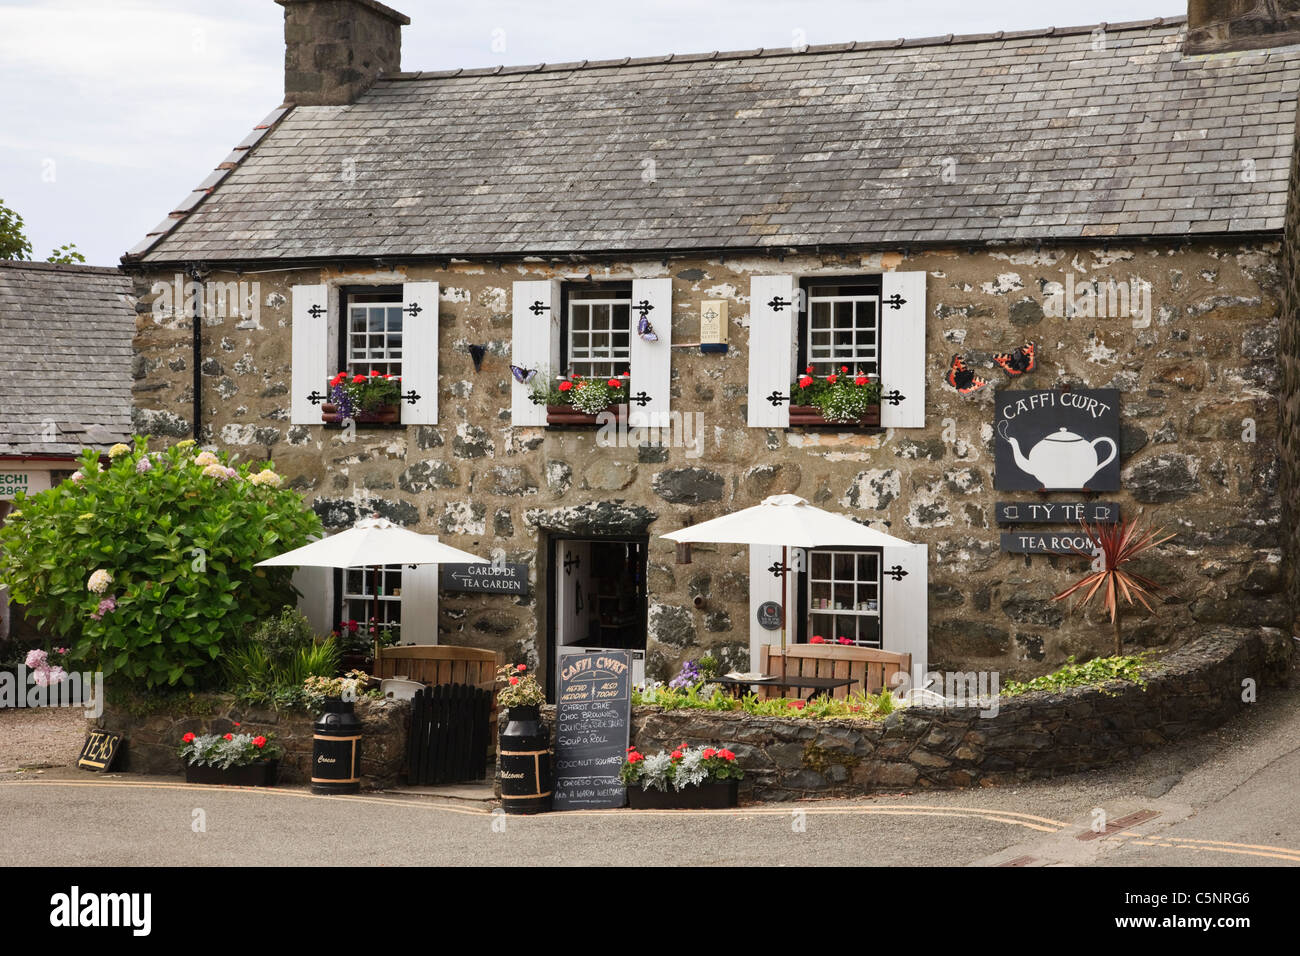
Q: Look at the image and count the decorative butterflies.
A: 4